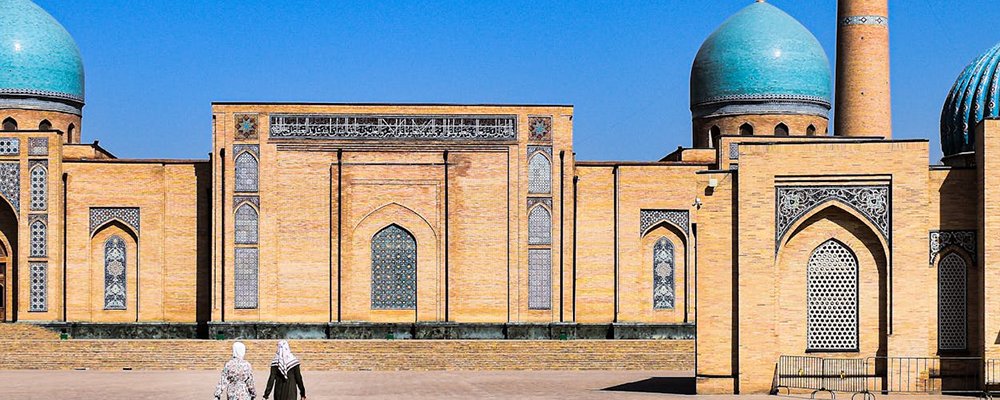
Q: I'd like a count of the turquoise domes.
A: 3